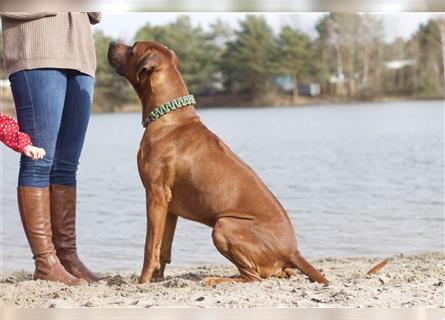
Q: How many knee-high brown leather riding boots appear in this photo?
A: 2